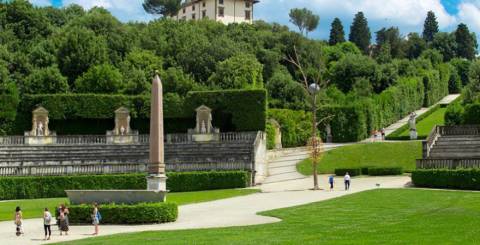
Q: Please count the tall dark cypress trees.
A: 4